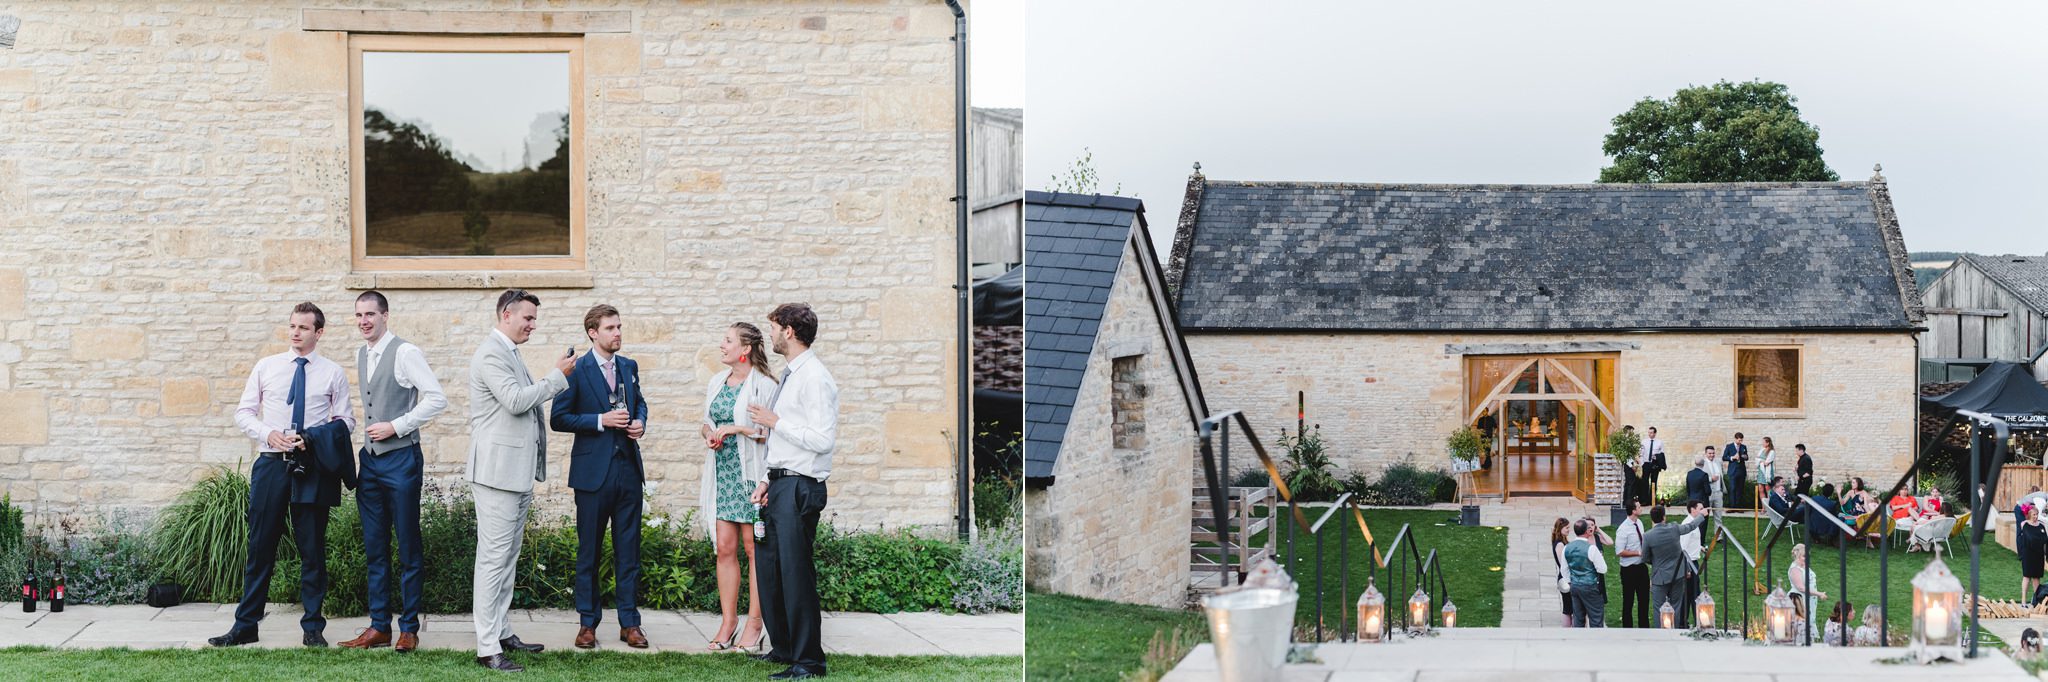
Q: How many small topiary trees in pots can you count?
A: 2